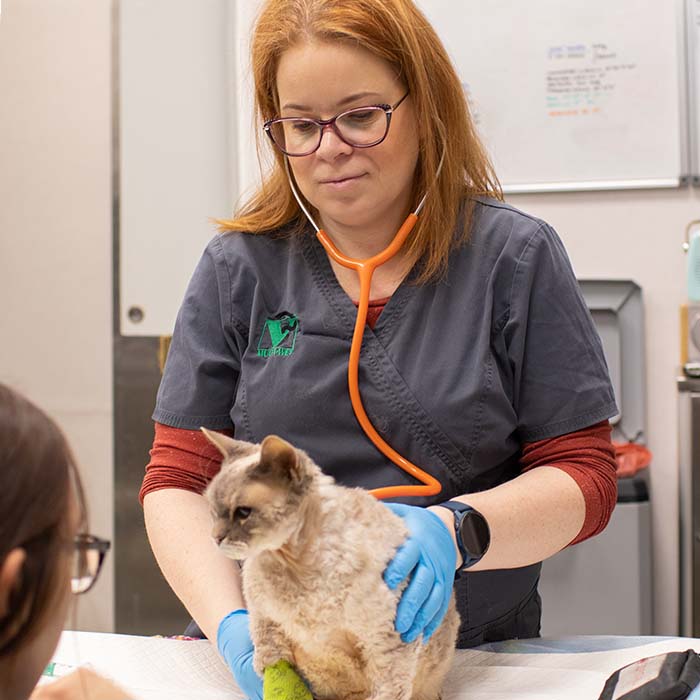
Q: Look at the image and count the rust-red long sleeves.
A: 2